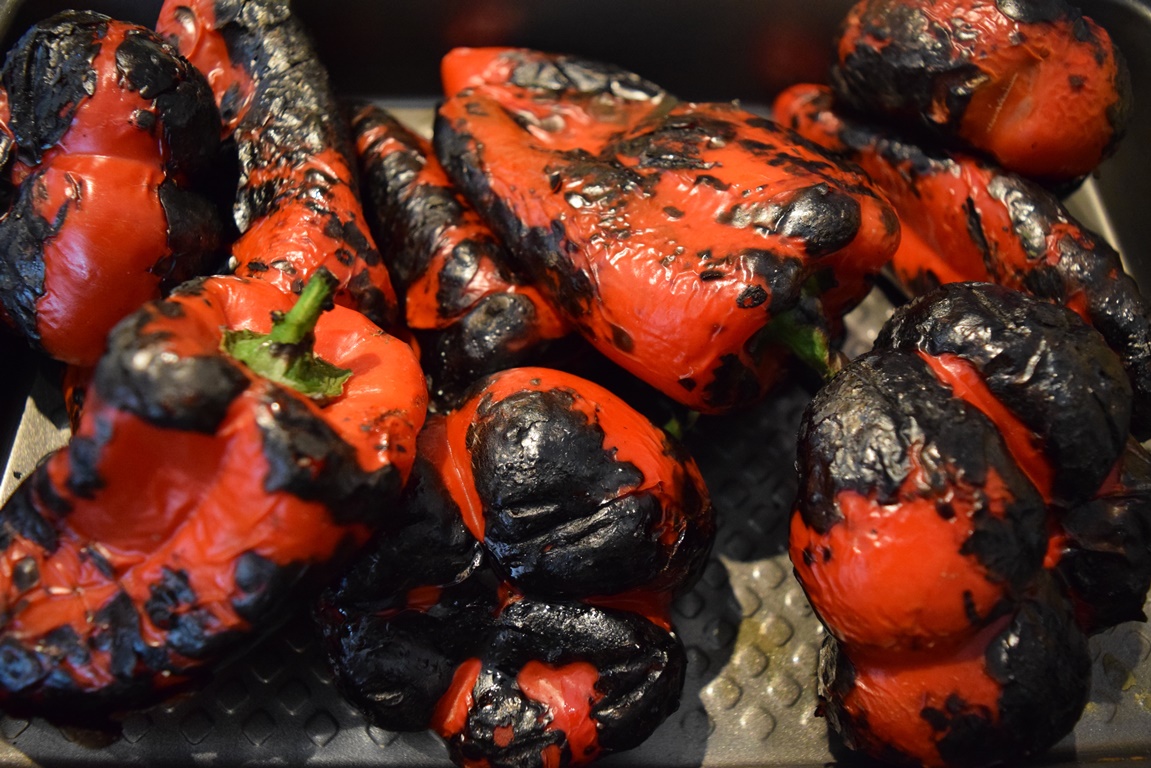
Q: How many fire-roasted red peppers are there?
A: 9